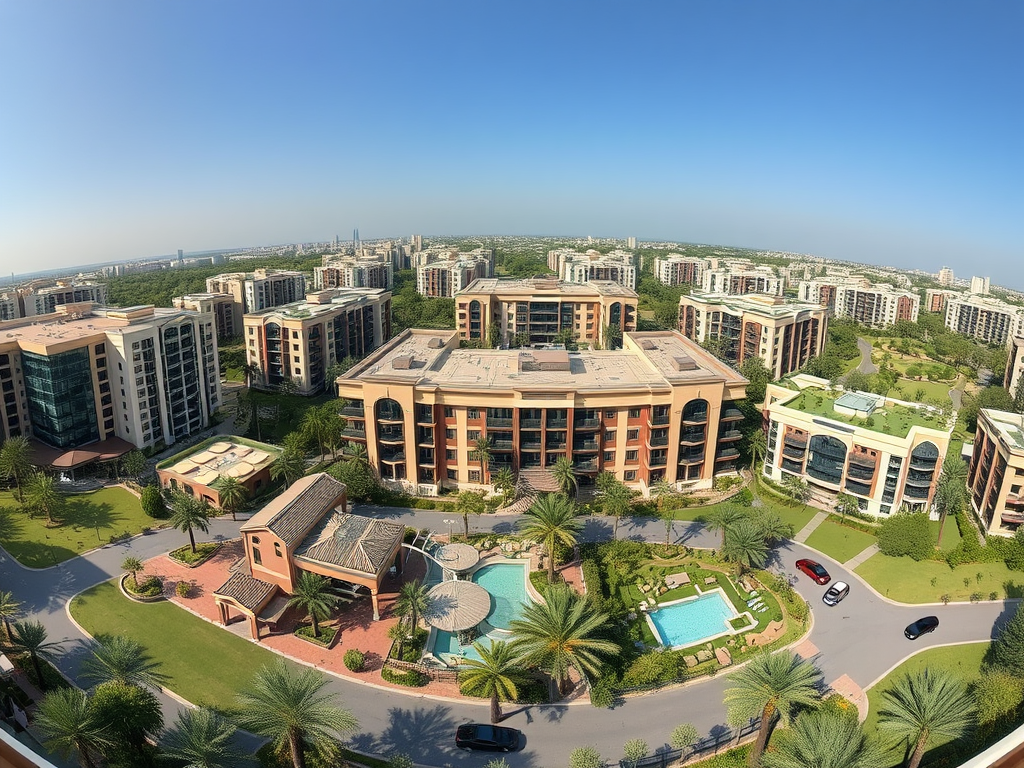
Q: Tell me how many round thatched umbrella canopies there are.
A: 2